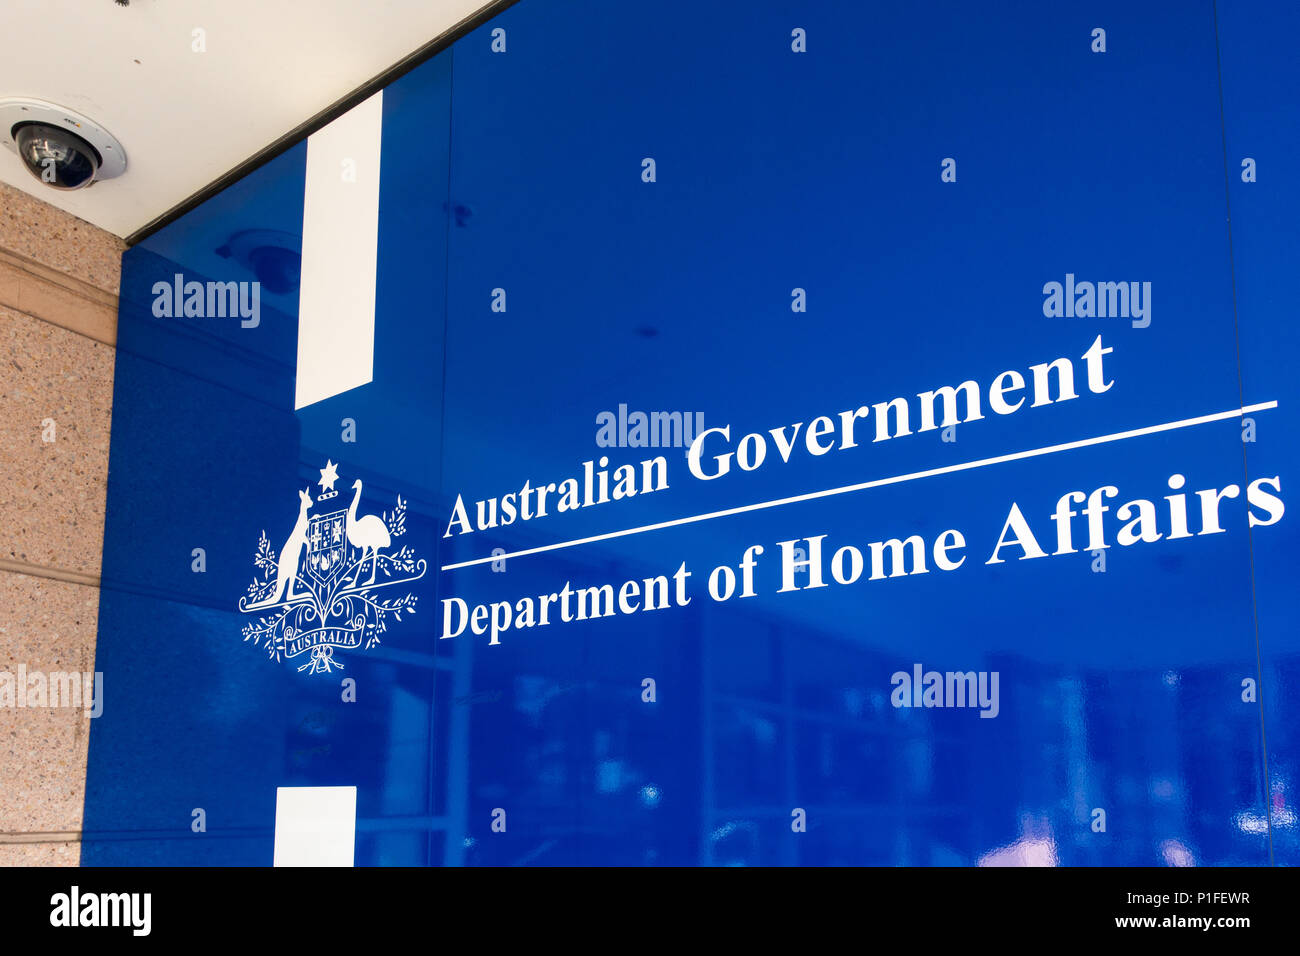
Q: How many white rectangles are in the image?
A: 2